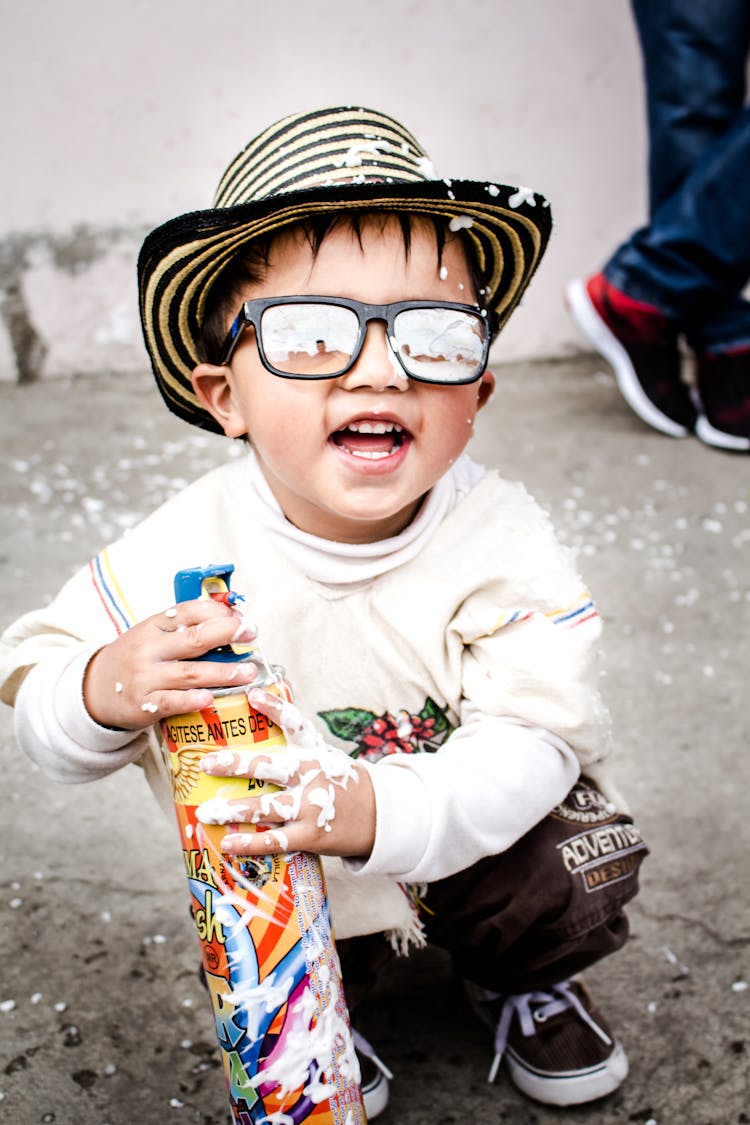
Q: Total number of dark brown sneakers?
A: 2